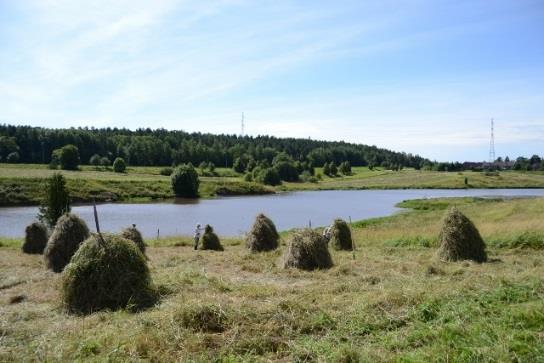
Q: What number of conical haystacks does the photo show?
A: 9